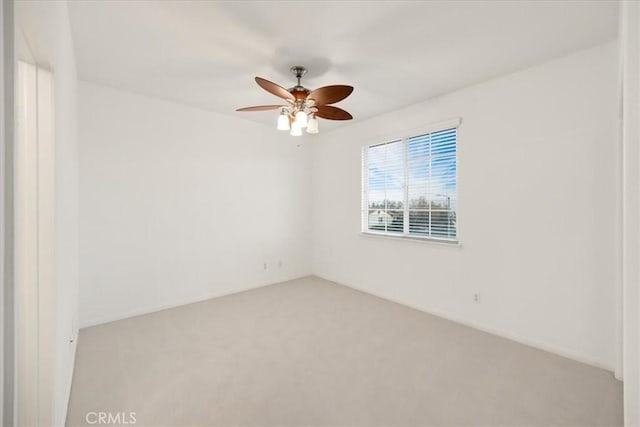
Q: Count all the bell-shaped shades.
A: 4